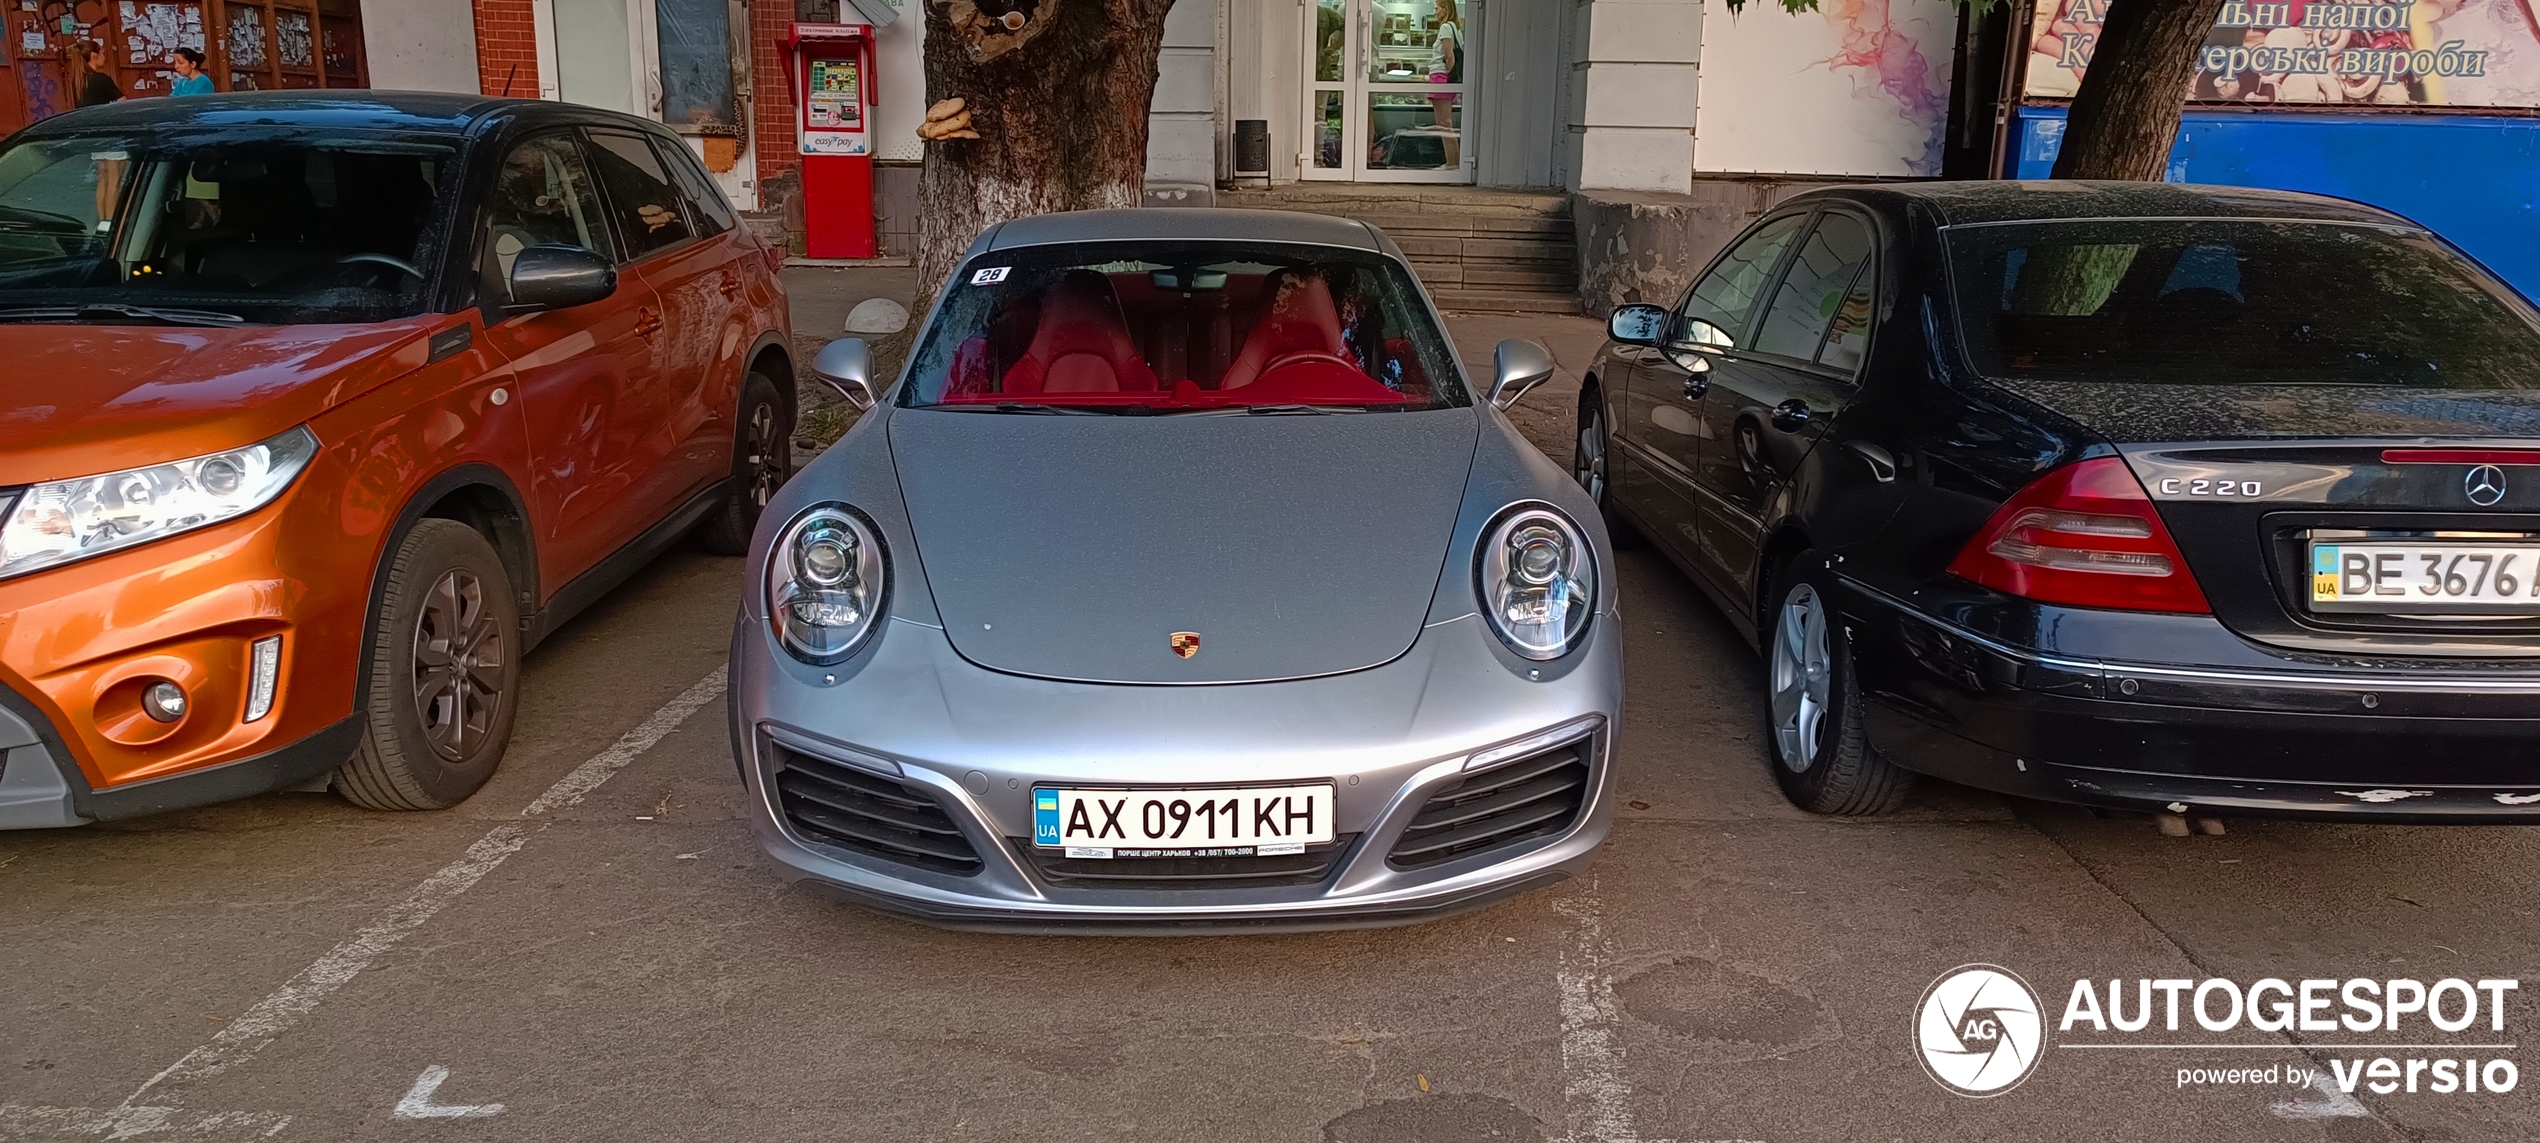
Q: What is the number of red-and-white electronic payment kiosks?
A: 1